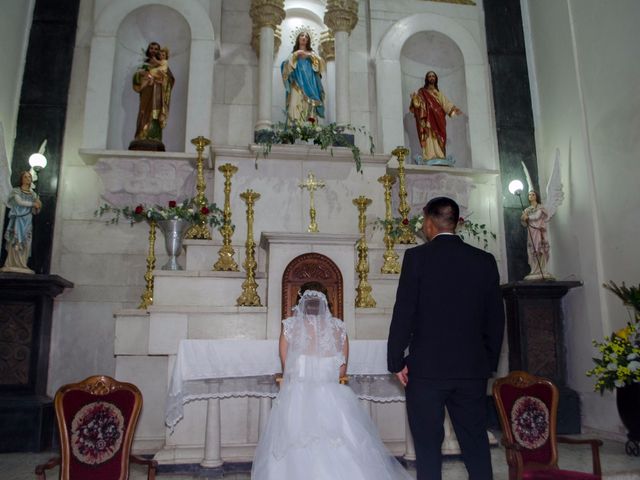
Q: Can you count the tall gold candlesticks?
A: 7